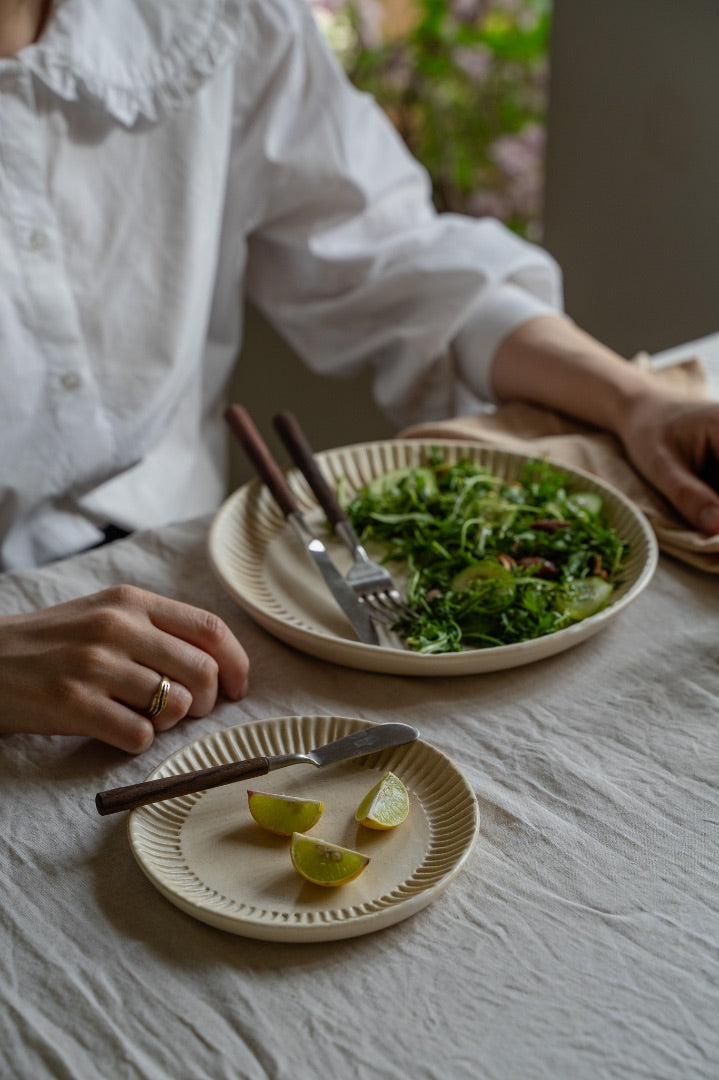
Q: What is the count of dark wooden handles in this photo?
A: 3